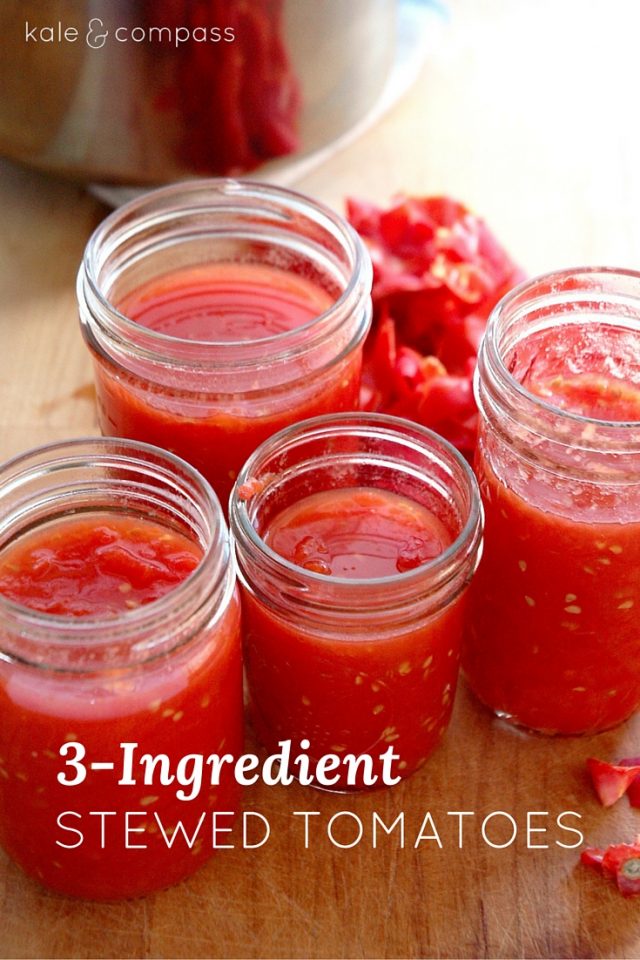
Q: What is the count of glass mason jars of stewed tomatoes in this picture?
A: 4